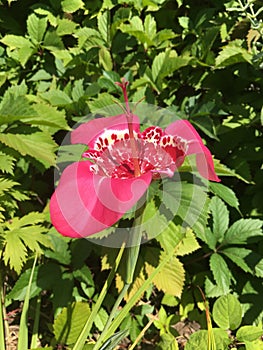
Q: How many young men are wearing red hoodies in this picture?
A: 0